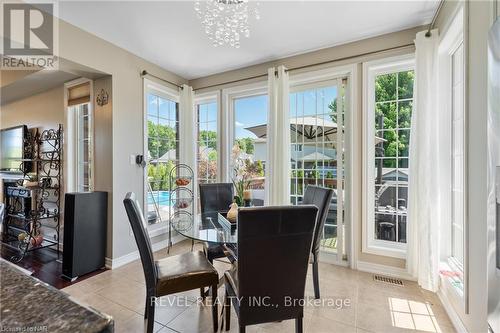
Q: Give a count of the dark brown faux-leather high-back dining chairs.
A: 4